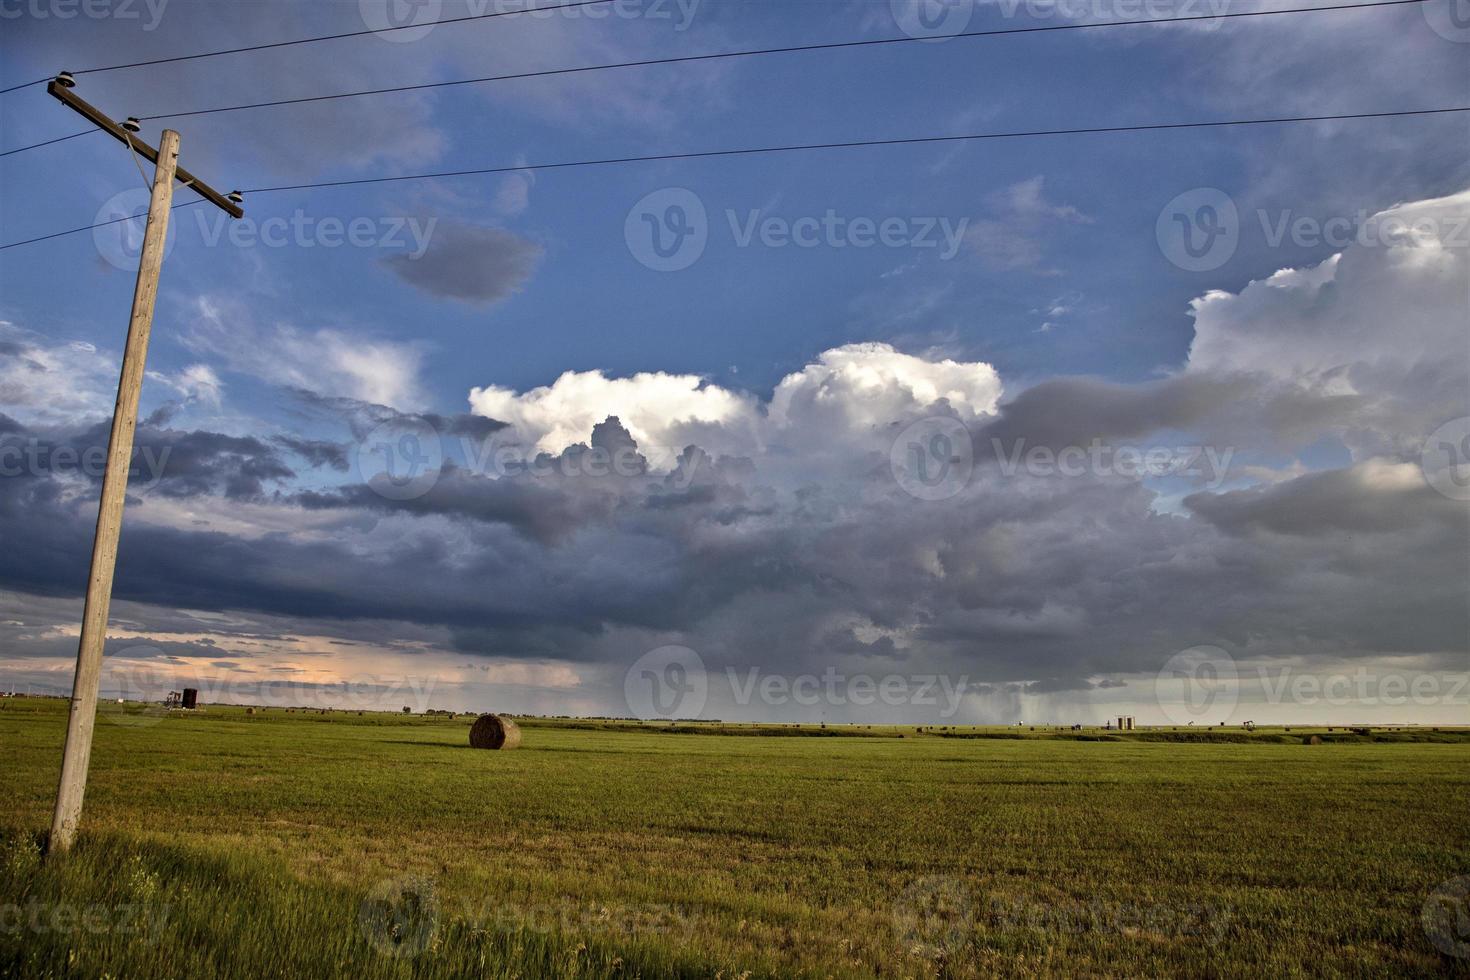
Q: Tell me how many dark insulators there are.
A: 3